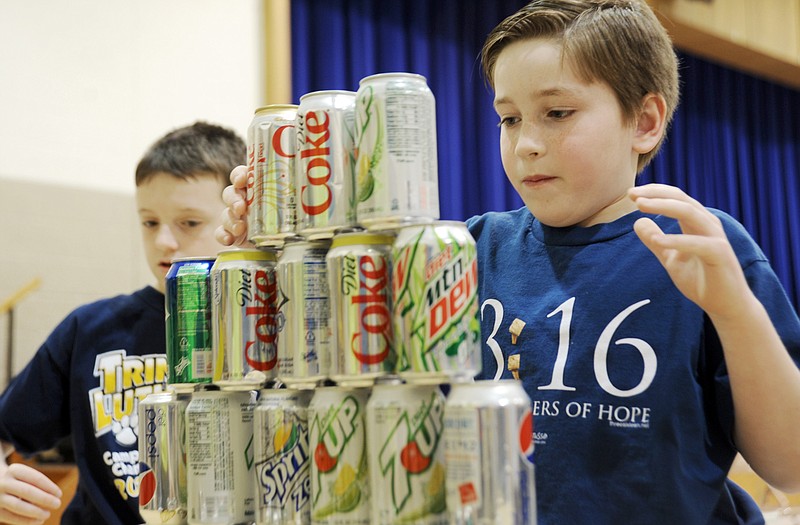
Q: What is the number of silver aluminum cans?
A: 13